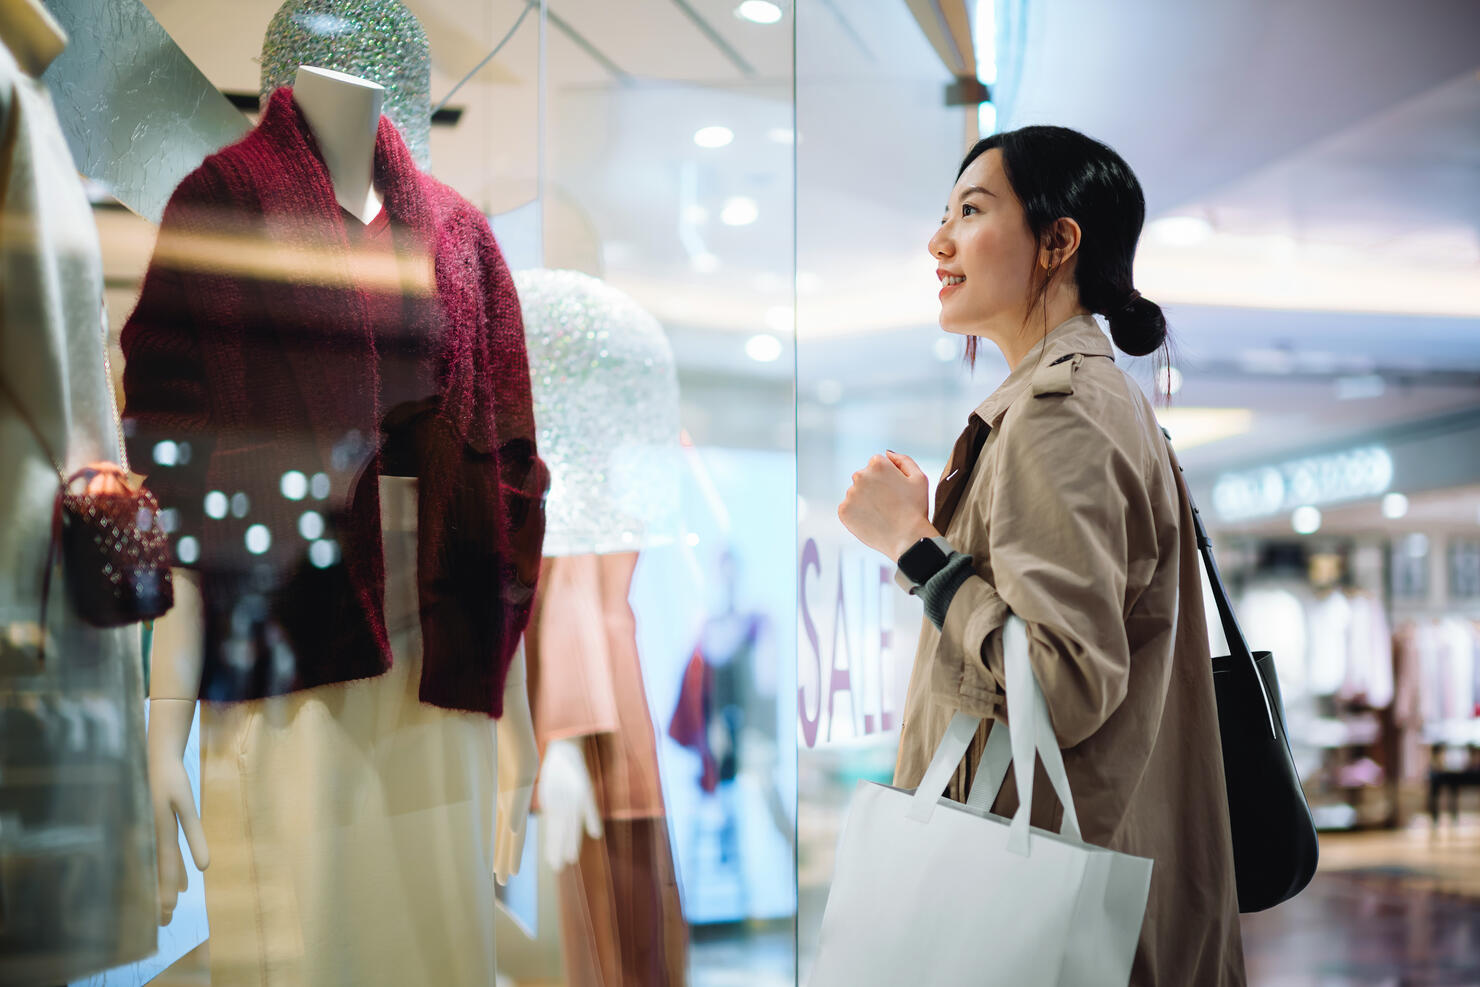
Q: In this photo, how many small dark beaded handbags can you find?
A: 1